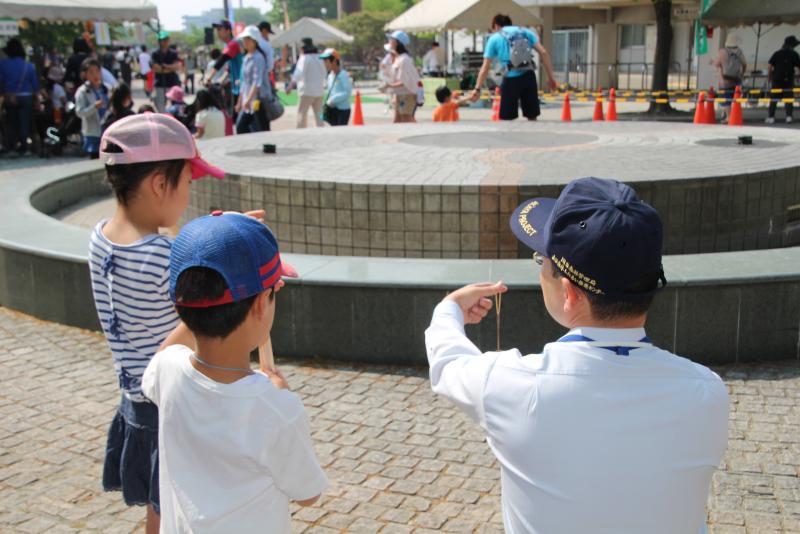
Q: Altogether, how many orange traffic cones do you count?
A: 8